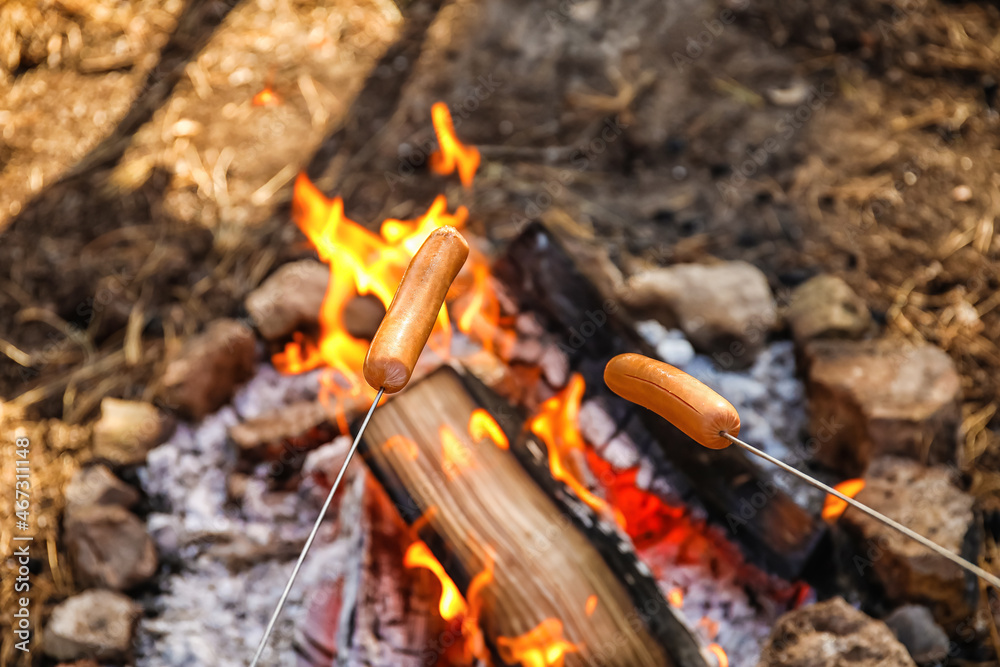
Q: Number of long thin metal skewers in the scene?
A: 2